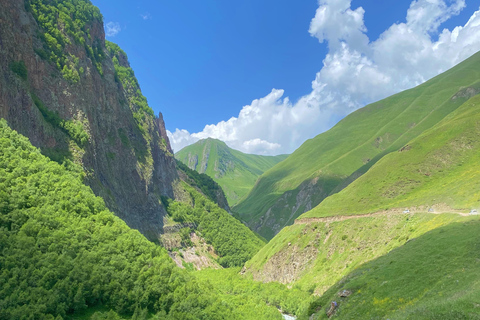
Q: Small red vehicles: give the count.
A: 0